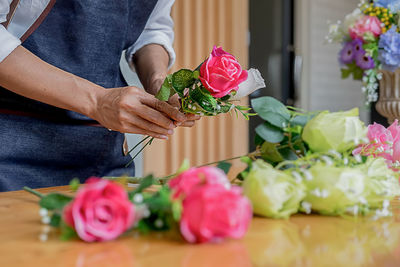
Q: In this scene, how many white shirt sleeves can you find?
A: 2